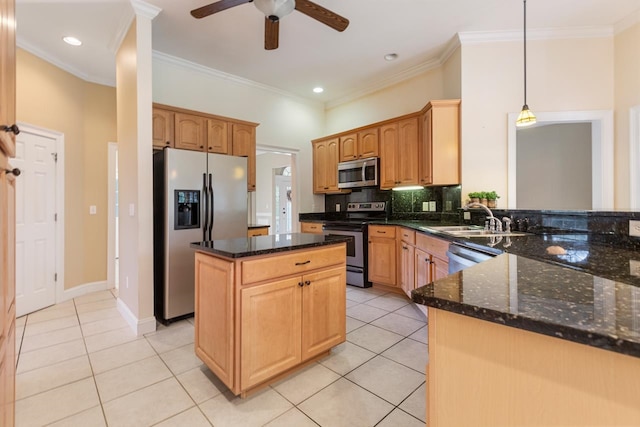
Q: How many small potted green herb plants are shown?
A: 3